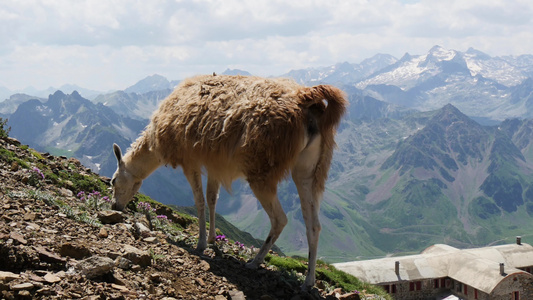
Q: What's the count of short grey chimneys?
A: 3